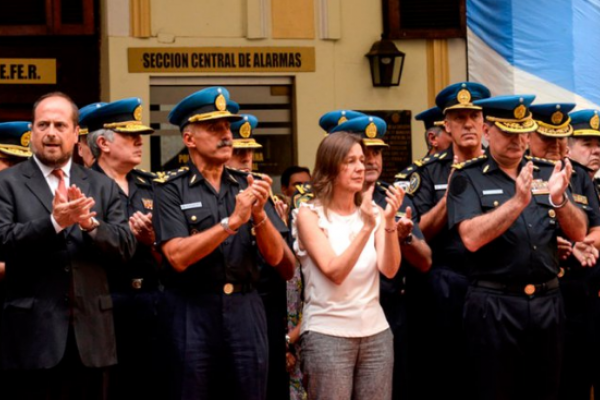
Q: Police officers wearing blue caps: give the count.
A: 12